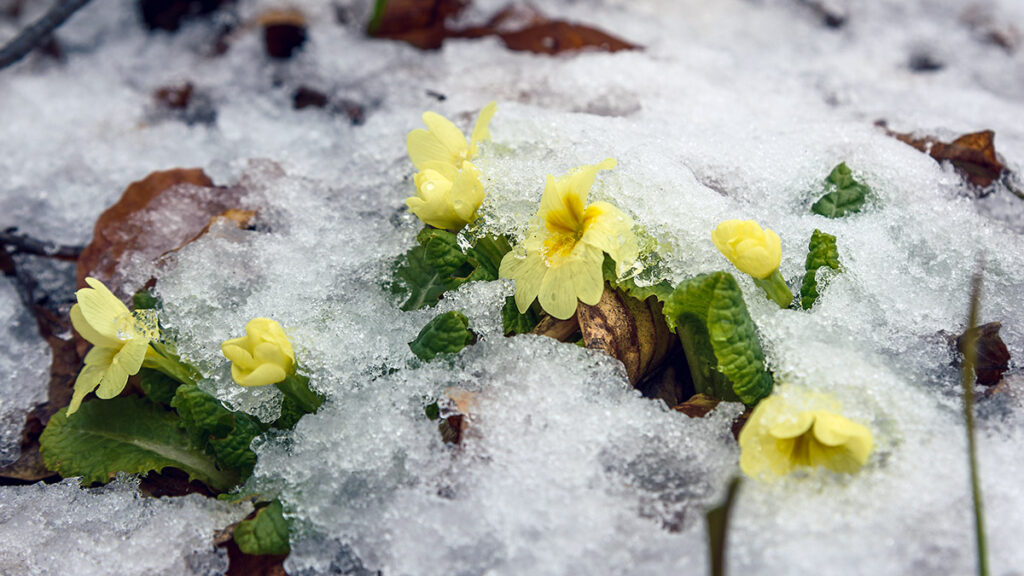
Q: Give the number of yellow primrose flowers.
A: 7